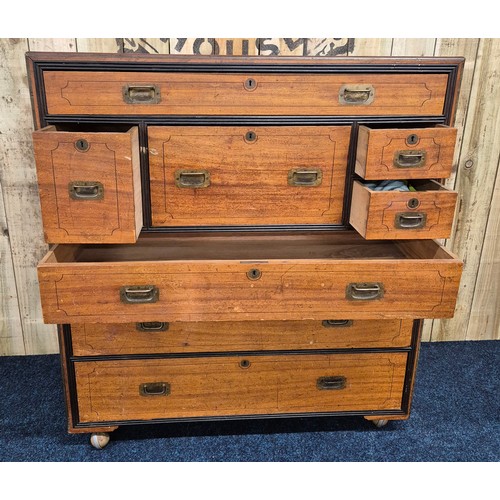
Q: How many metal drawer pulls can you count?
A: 13